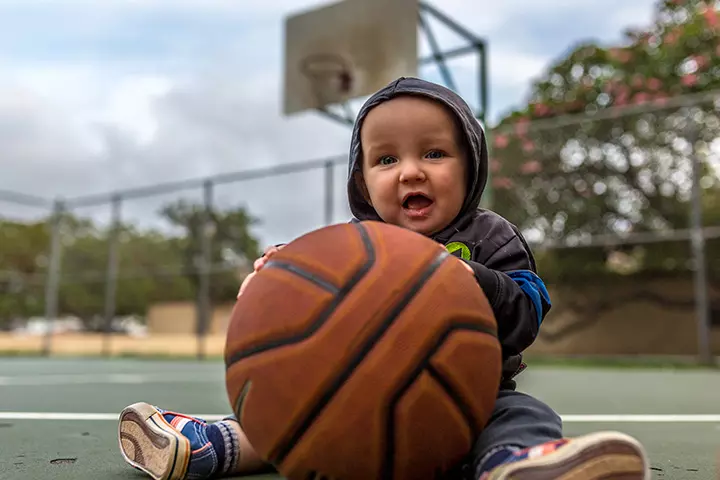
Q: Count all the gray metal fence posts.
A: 5